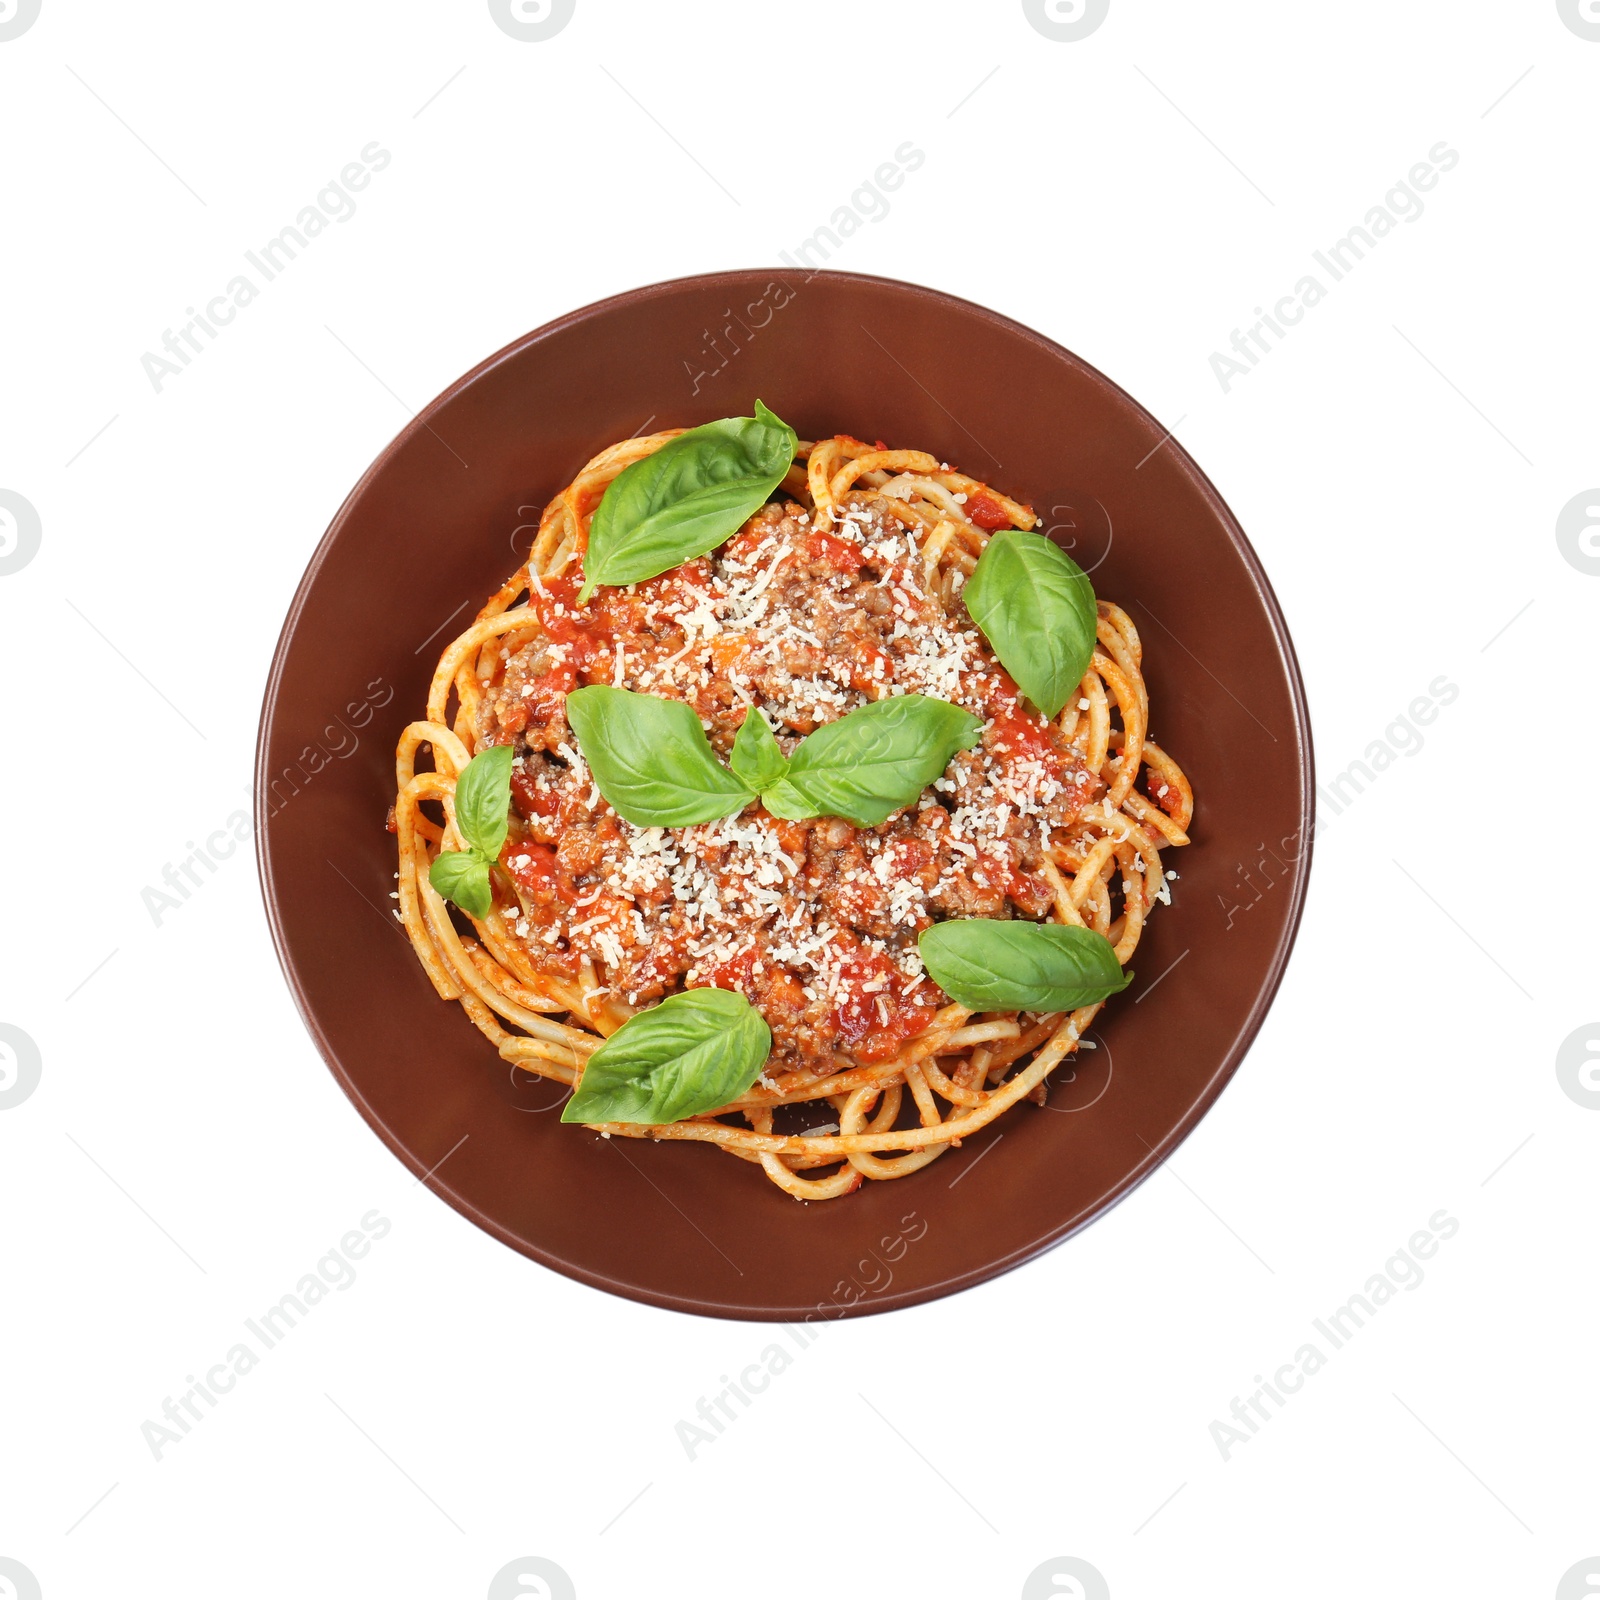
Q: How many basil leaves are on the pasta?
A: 10